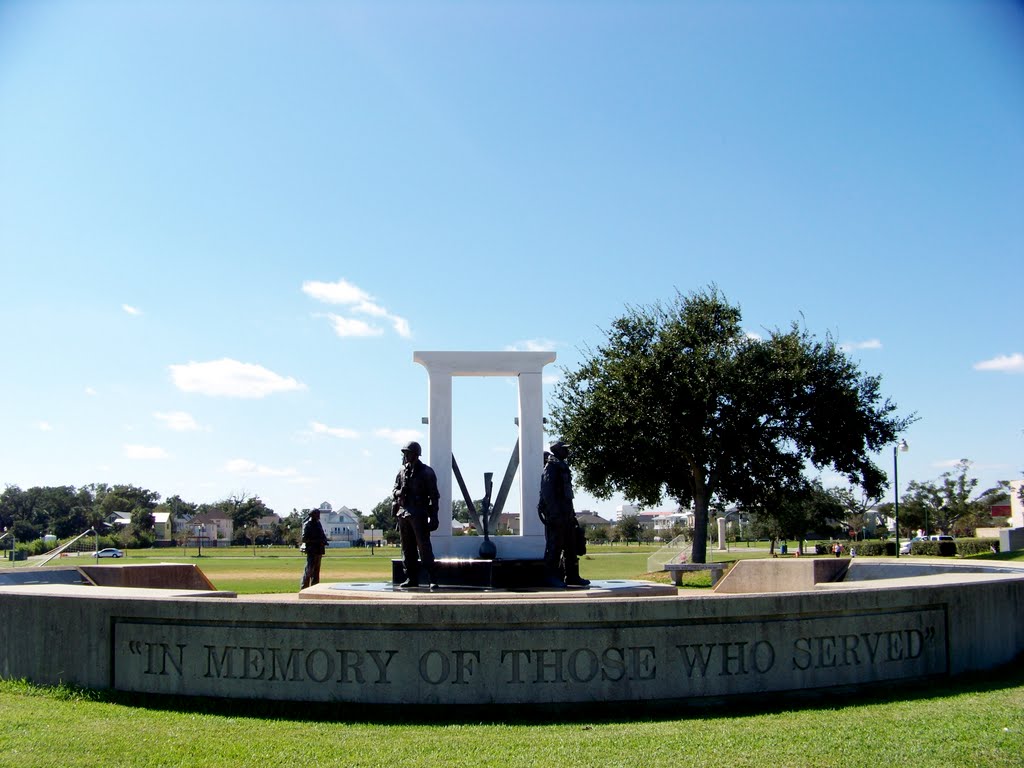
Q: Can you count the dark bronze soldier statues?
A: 3